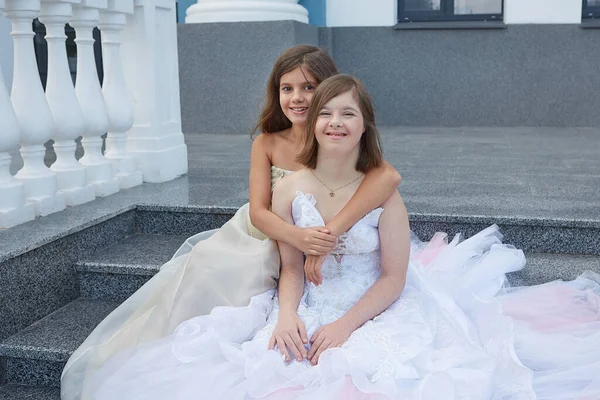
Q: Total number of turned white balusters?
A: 5